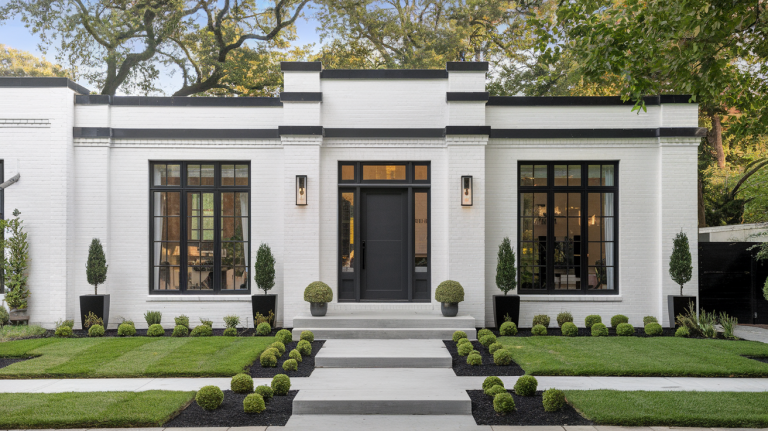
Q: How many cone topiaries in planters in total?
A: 4